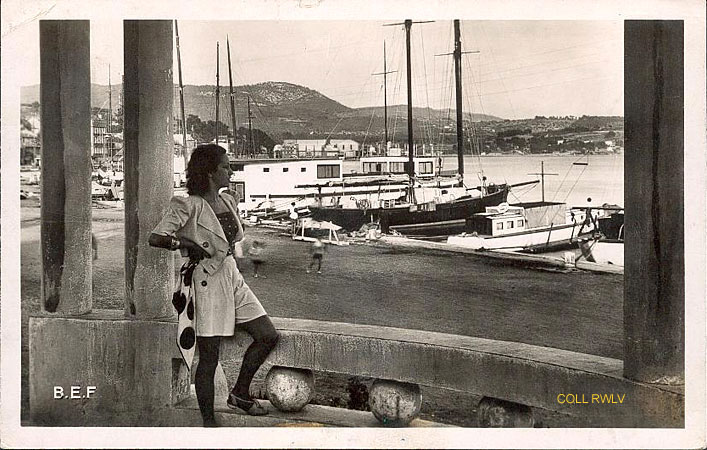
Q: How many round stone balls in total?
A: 3